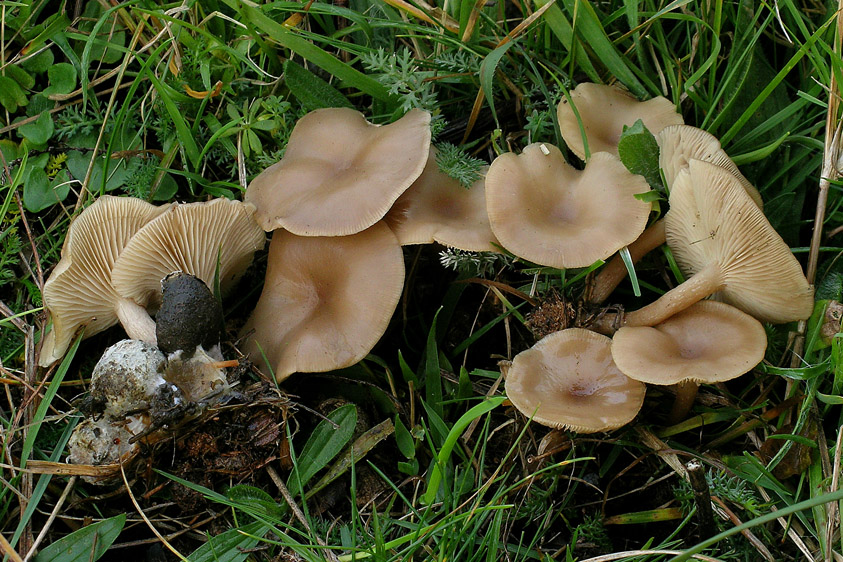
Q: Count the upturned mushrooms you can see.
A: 4